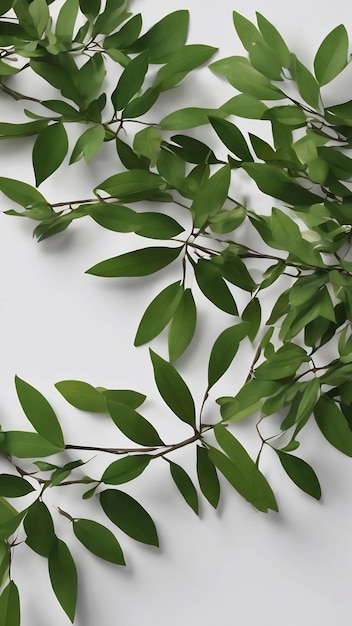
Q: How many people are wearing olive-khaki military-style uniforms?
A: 0